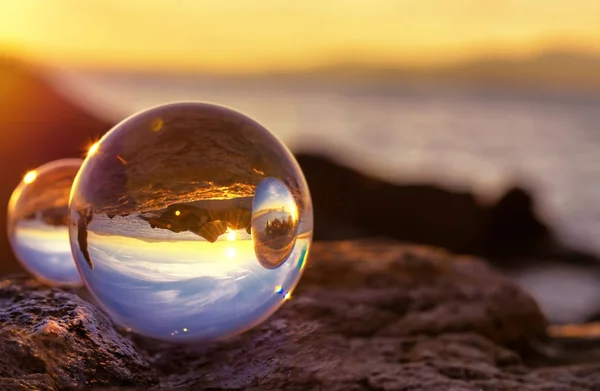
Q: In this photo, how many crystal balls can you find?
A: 2